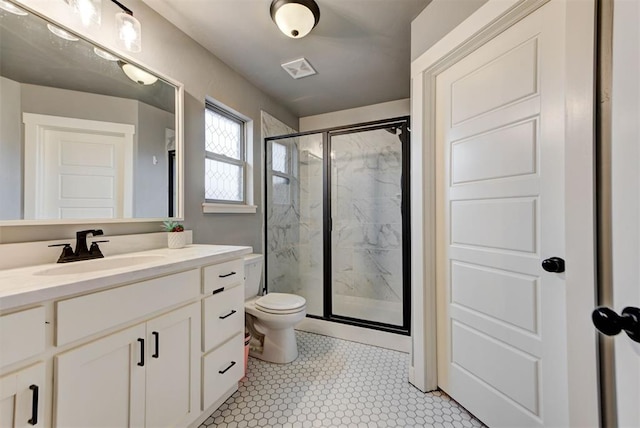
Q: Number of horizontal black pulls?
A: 3